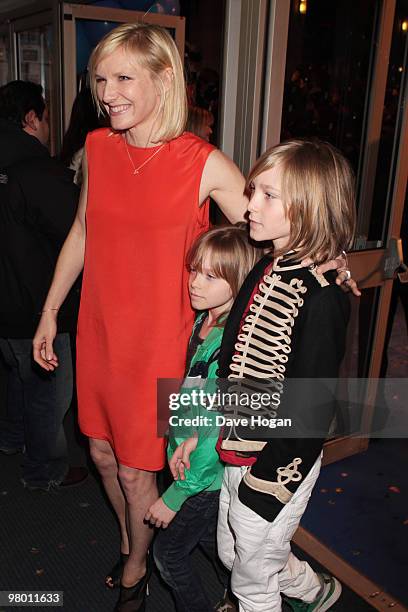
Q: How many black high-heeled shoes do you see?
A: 2